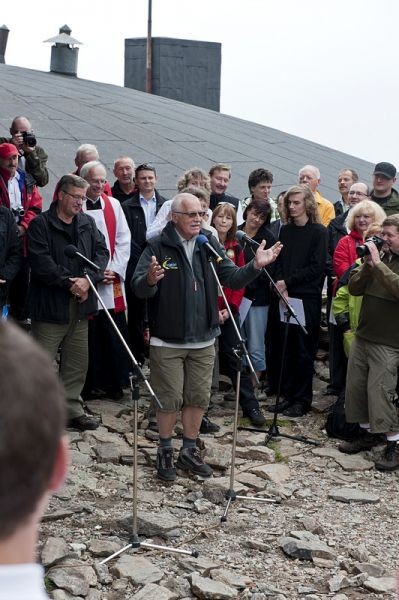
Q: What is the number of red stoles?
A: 1